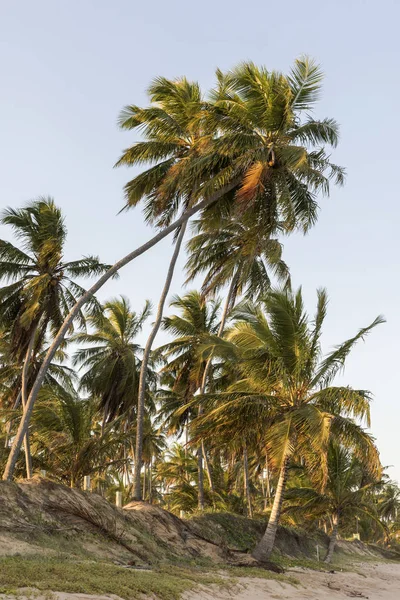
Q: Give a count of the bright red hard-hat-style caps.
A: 0